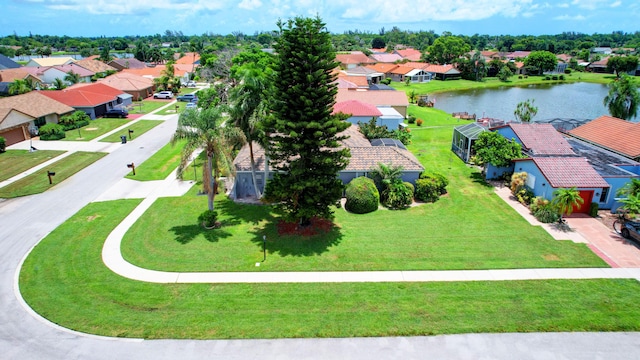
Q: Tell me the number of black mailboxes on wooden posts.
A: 4